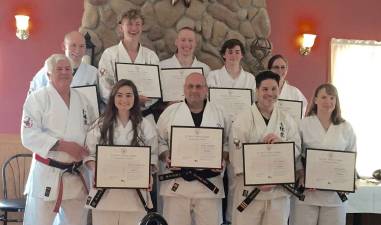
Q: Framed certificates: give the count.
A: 9